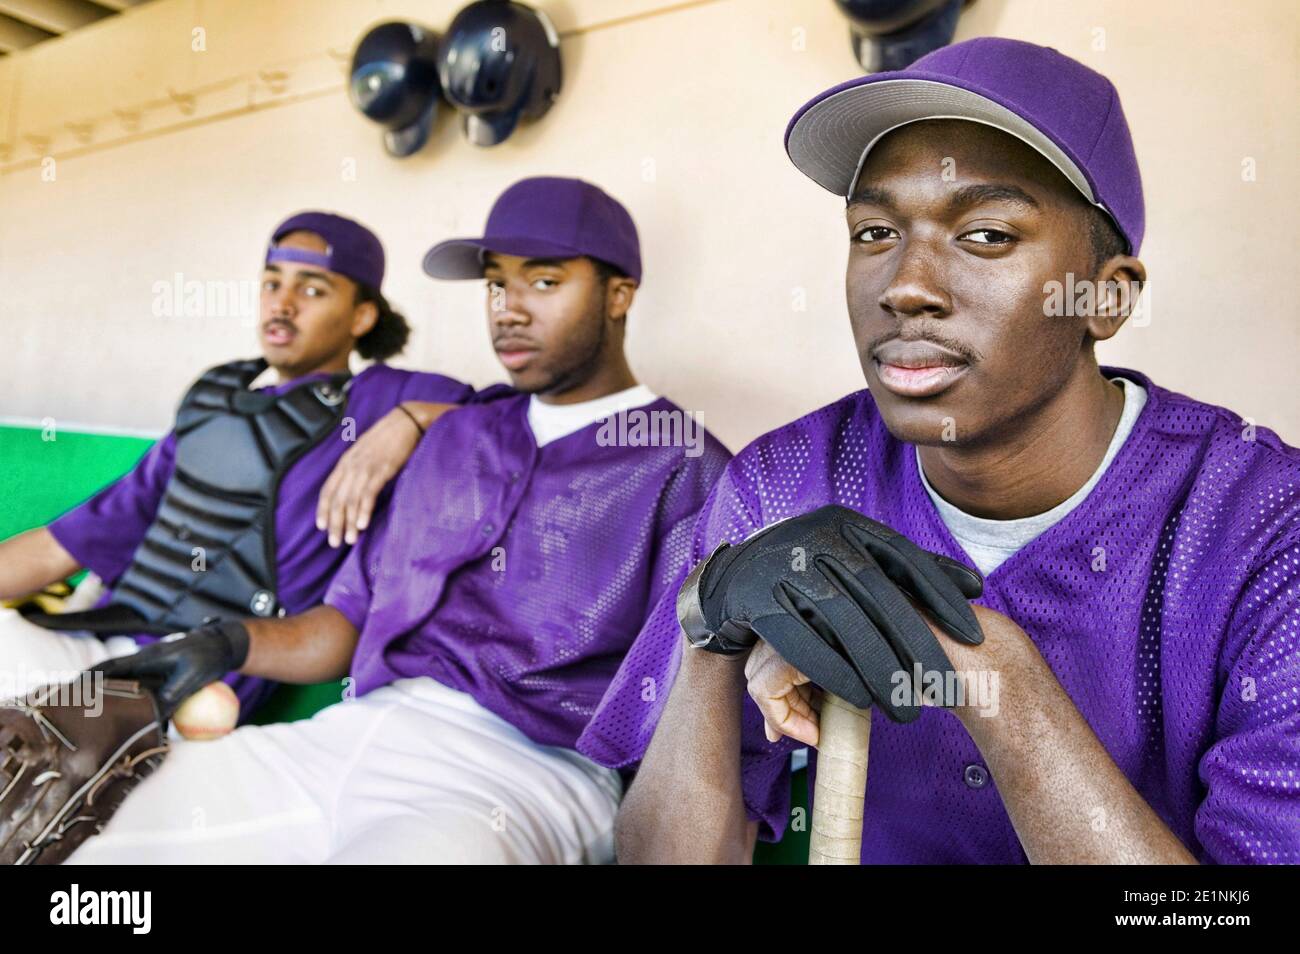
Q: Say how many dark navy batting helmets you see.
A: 3